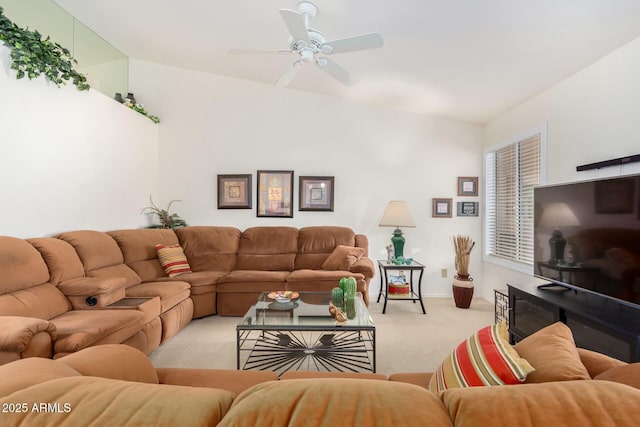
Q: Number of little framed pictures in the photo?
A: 3